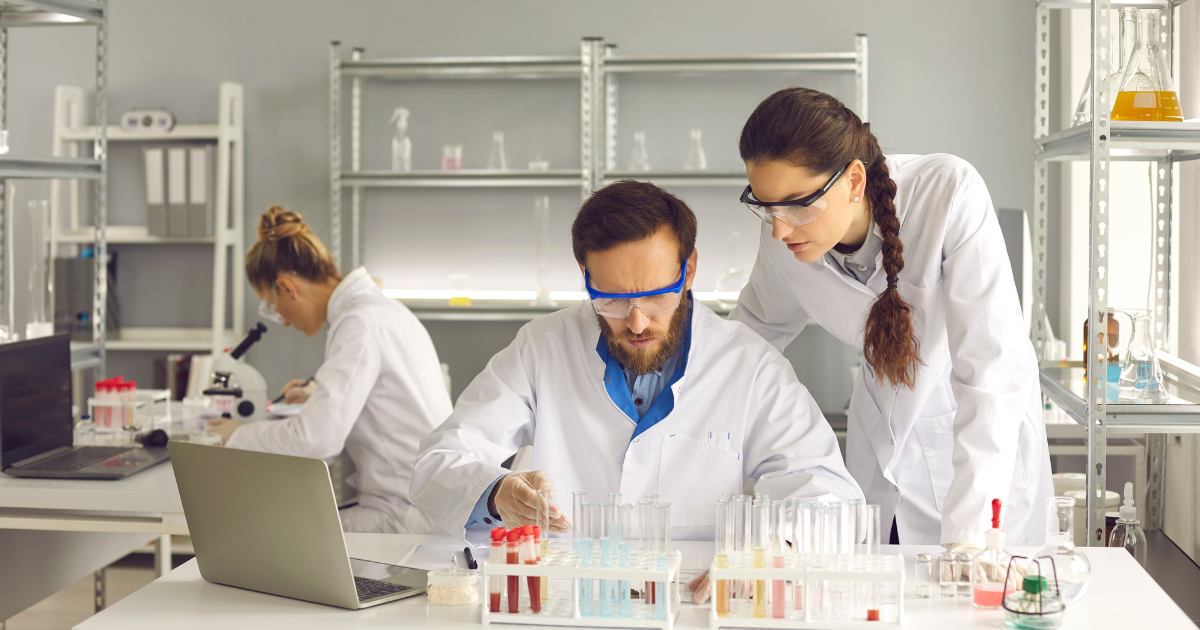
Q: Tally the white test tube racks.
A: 3